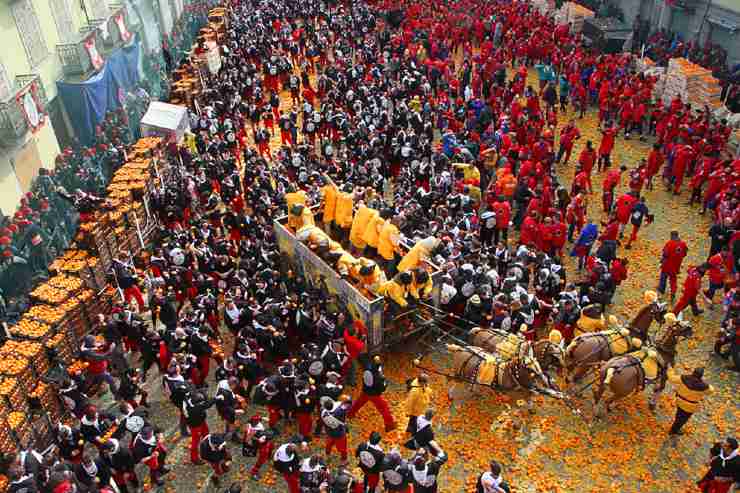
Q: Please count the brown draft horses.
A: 4